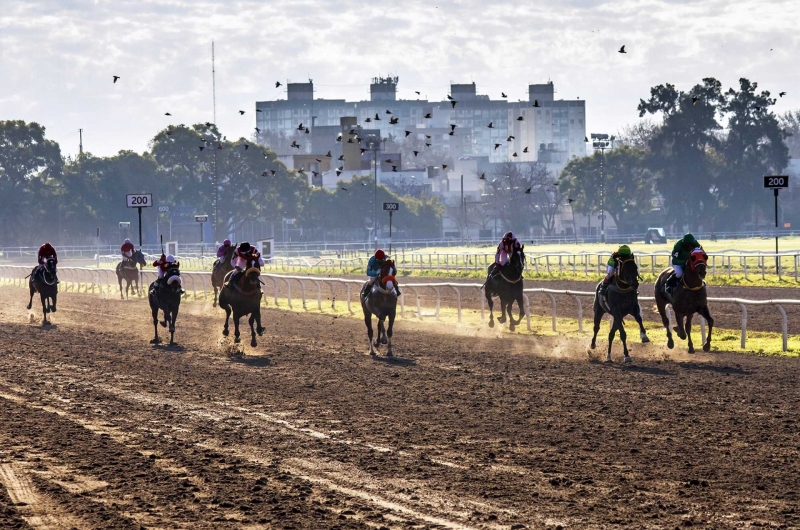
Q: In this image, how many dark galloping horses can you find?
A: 9